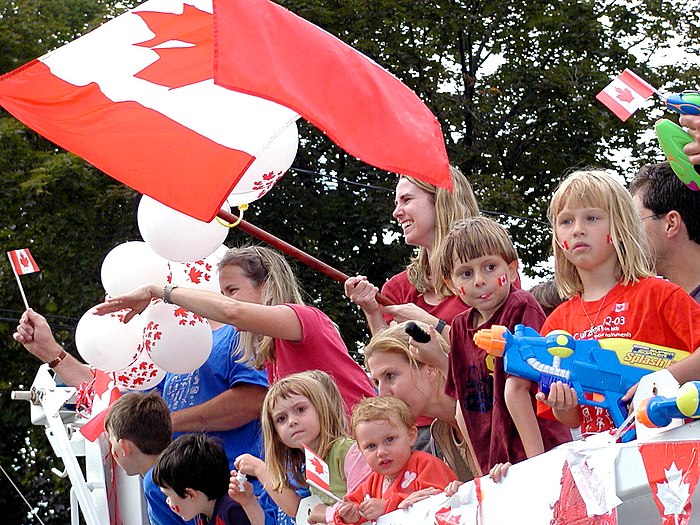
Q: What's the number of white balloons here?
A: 7